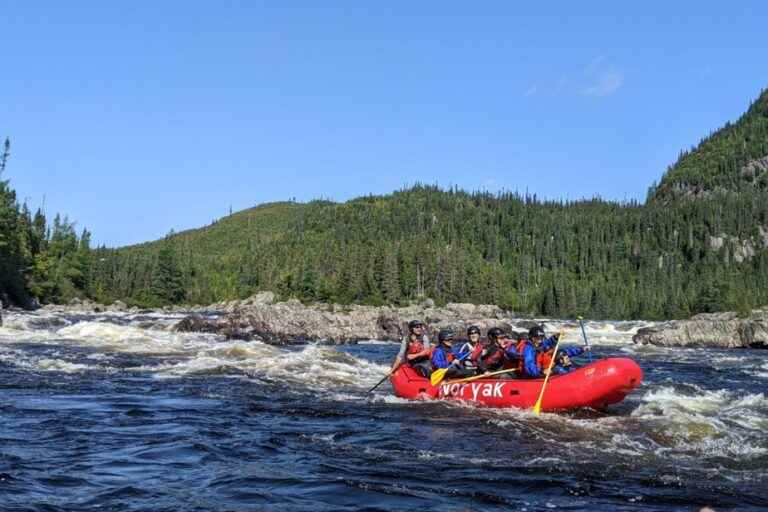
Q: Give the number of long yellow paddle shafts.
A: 2